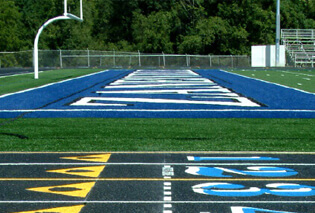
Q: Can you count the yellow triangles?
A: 4